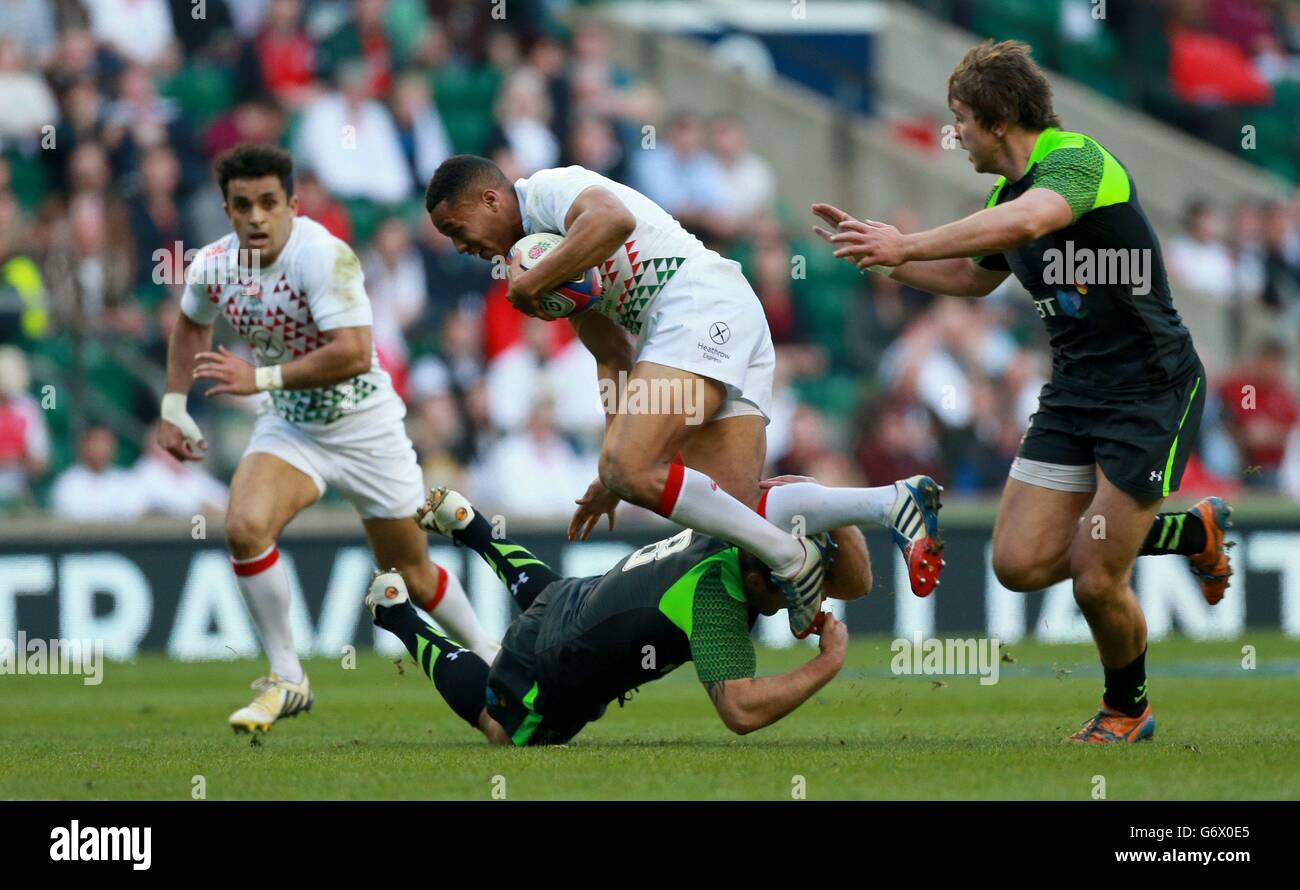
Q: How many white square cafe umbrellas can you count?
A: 0